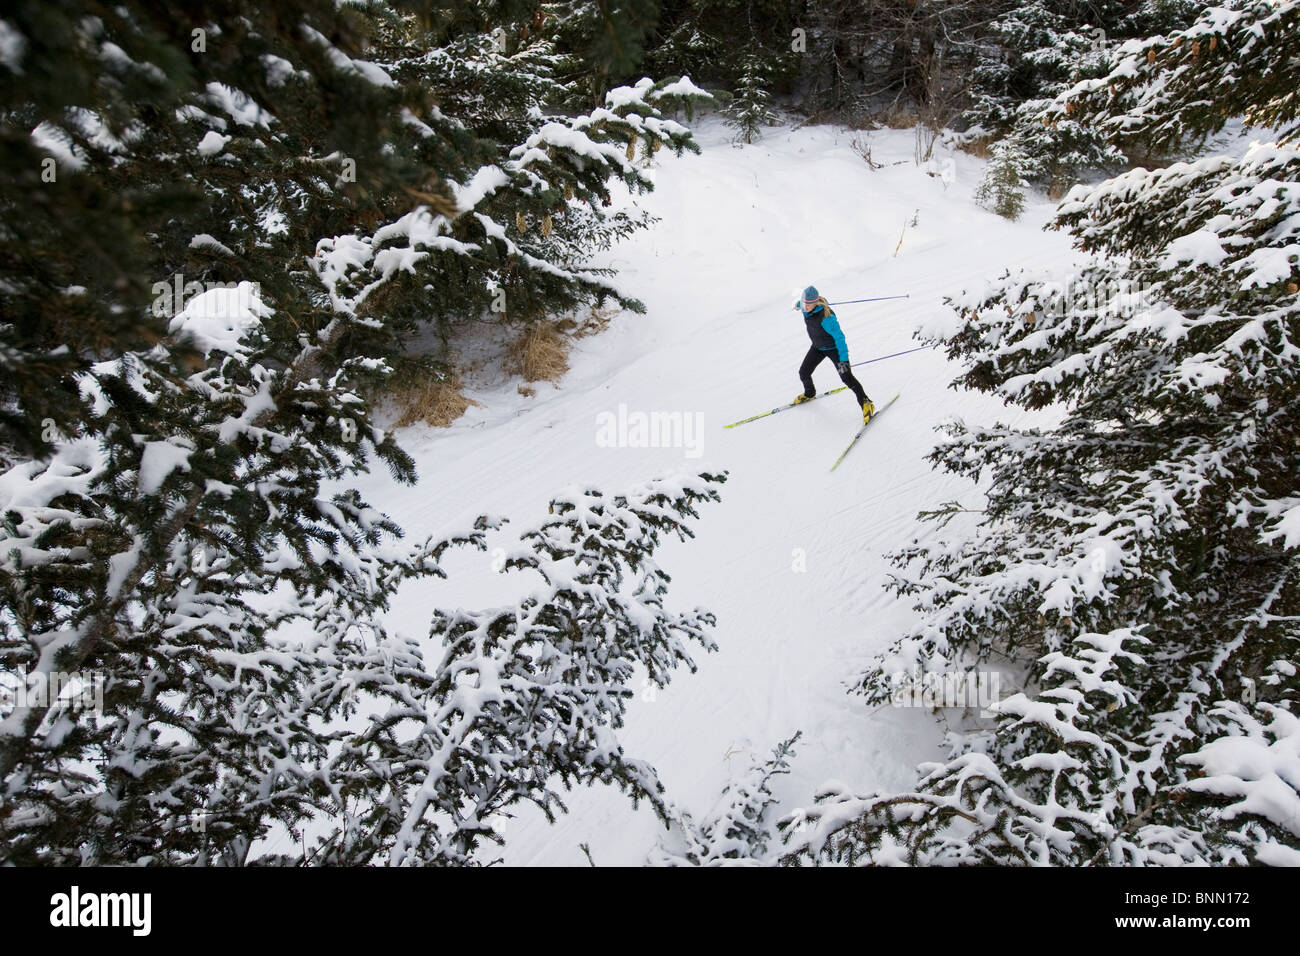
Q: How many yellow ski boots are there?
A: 2